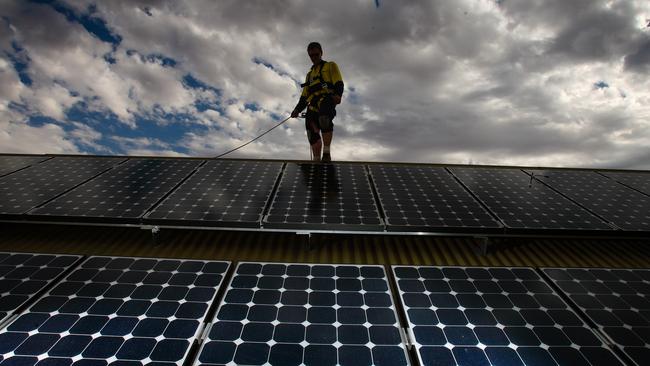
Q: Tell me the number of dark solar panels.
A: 14